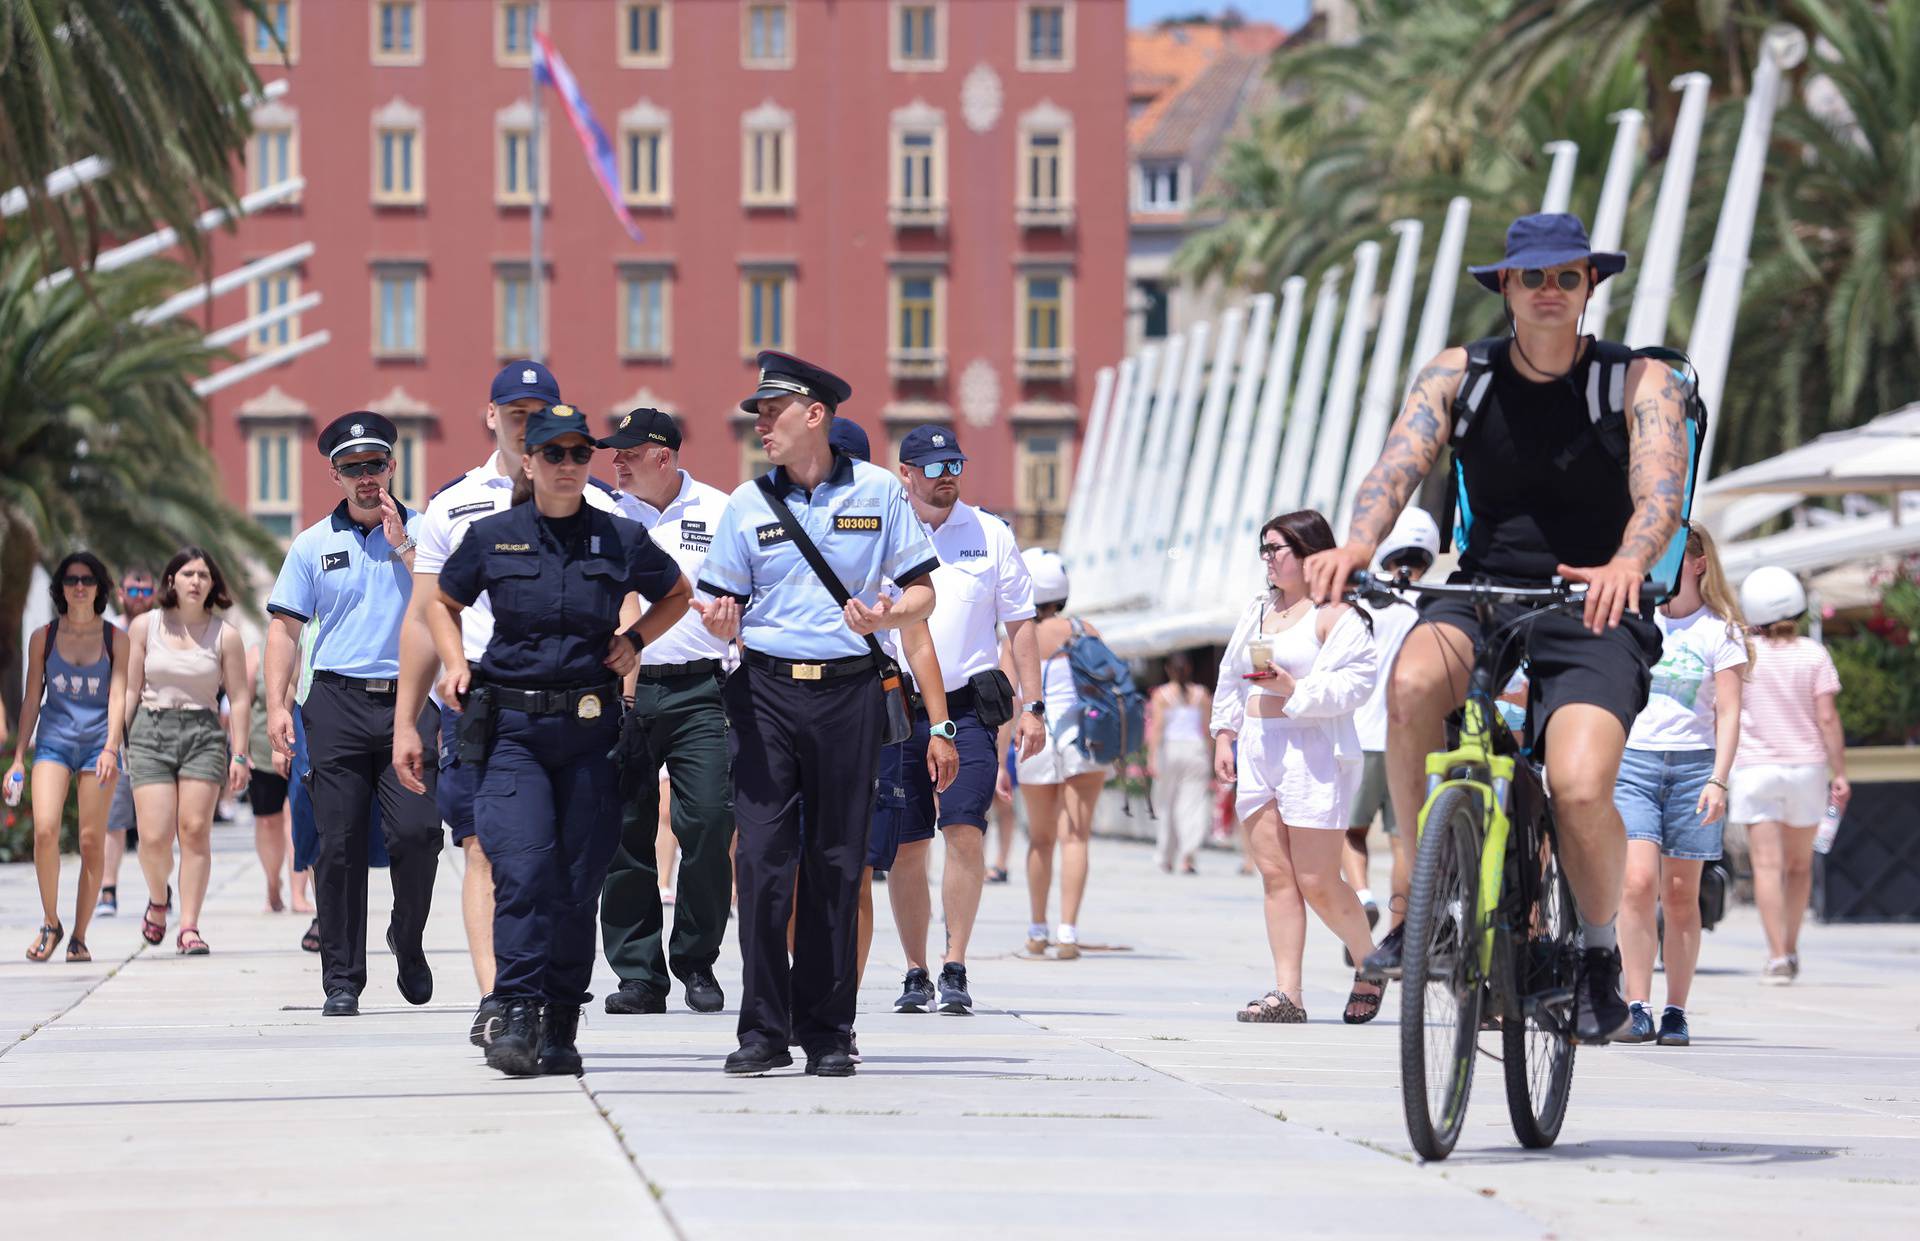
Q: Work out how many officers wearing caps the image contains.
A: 7